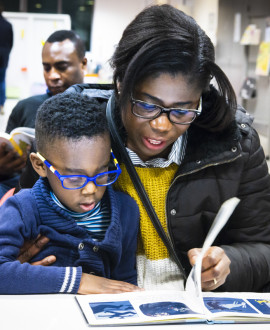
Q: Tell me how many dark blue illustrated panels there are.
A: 4